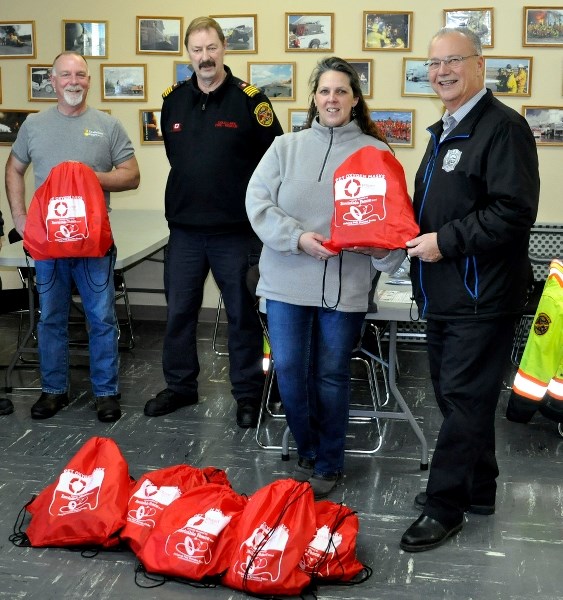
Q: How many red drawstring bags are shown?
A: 7